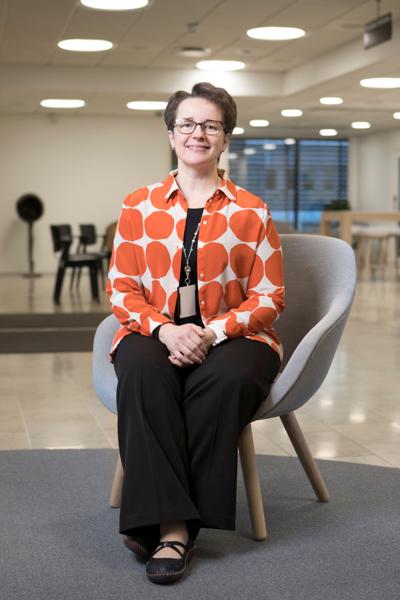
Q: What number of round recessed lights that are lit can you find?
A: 14